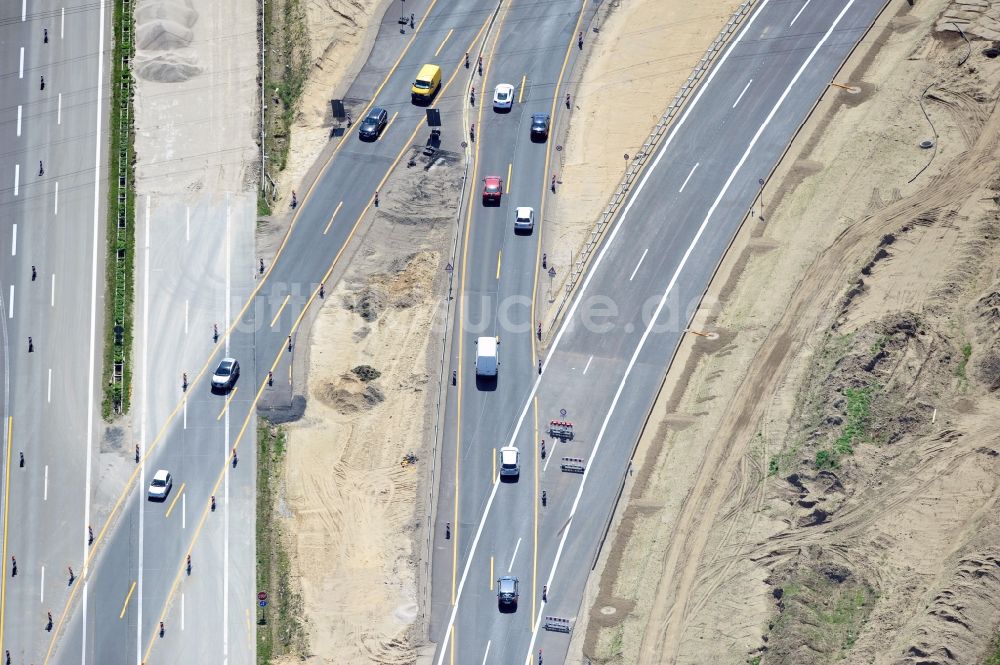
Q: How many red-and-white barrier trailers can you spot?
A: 3